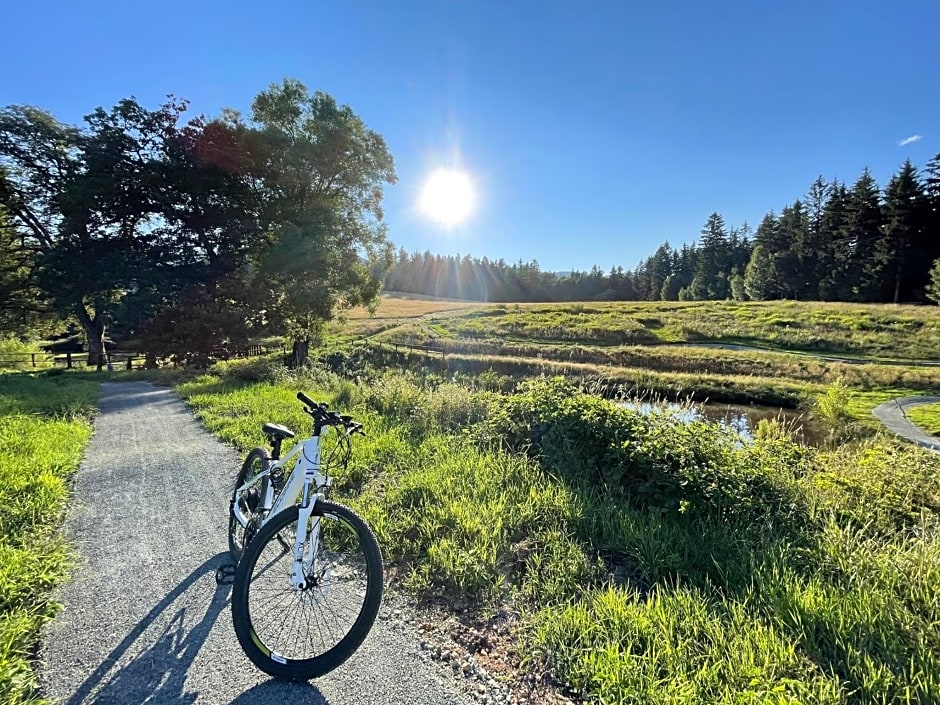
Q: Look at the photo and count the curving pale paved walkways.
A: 1